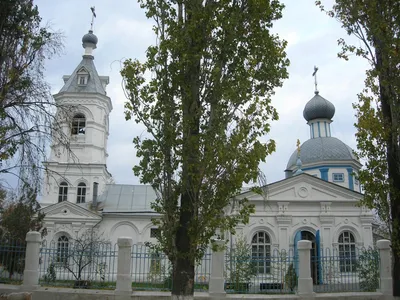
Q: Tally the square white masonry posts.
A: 5